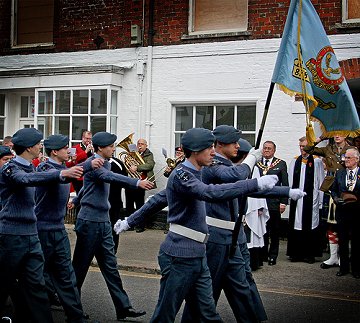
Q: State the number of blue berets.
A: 7